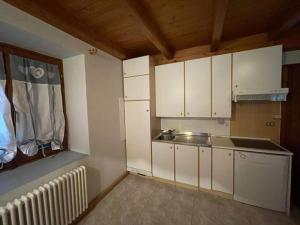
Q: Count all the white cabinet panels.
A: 11